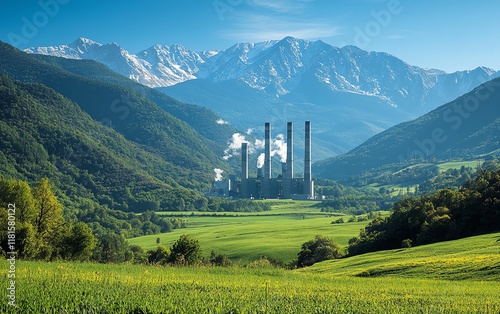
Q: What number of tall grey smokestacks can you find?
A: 4